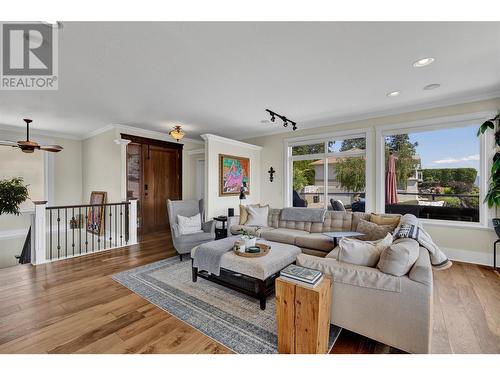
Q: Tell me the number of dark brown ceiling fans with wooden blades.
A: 1